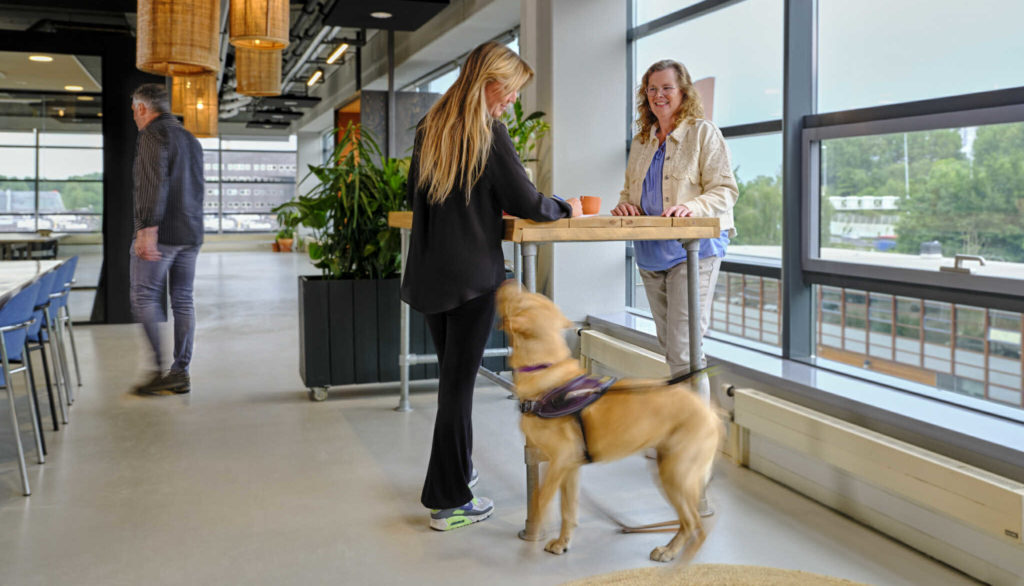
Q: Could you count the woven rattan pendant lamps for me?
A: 5